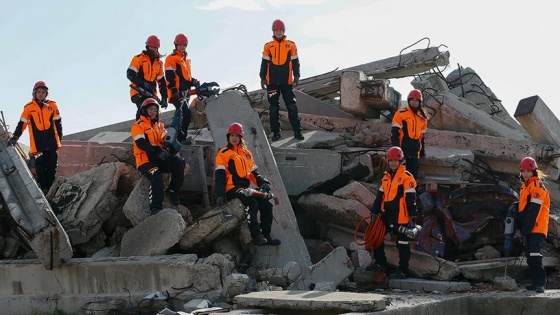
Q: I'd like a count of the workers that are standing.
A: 7